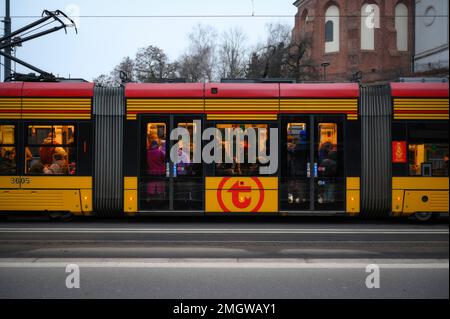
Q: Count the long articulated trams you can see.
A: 1